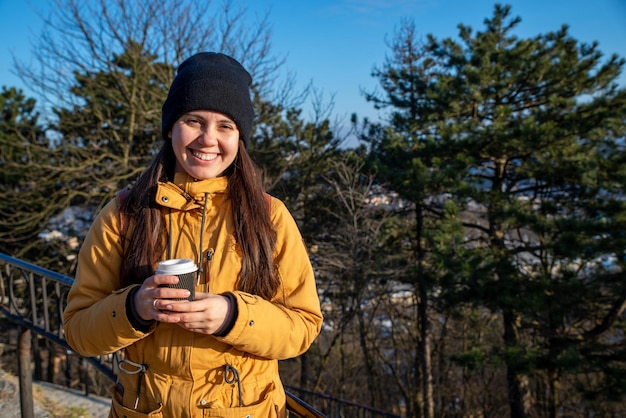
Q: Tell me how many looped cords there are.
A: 2